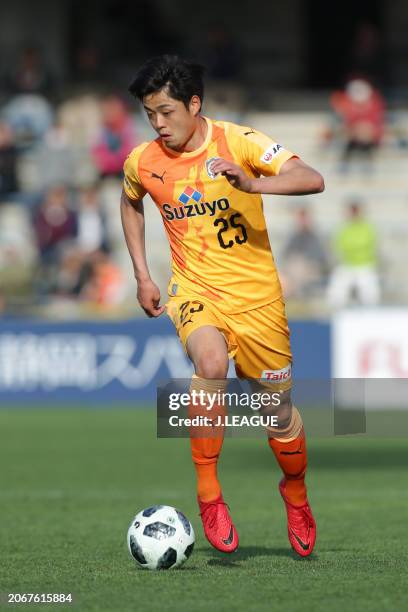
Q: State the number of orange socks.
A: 2